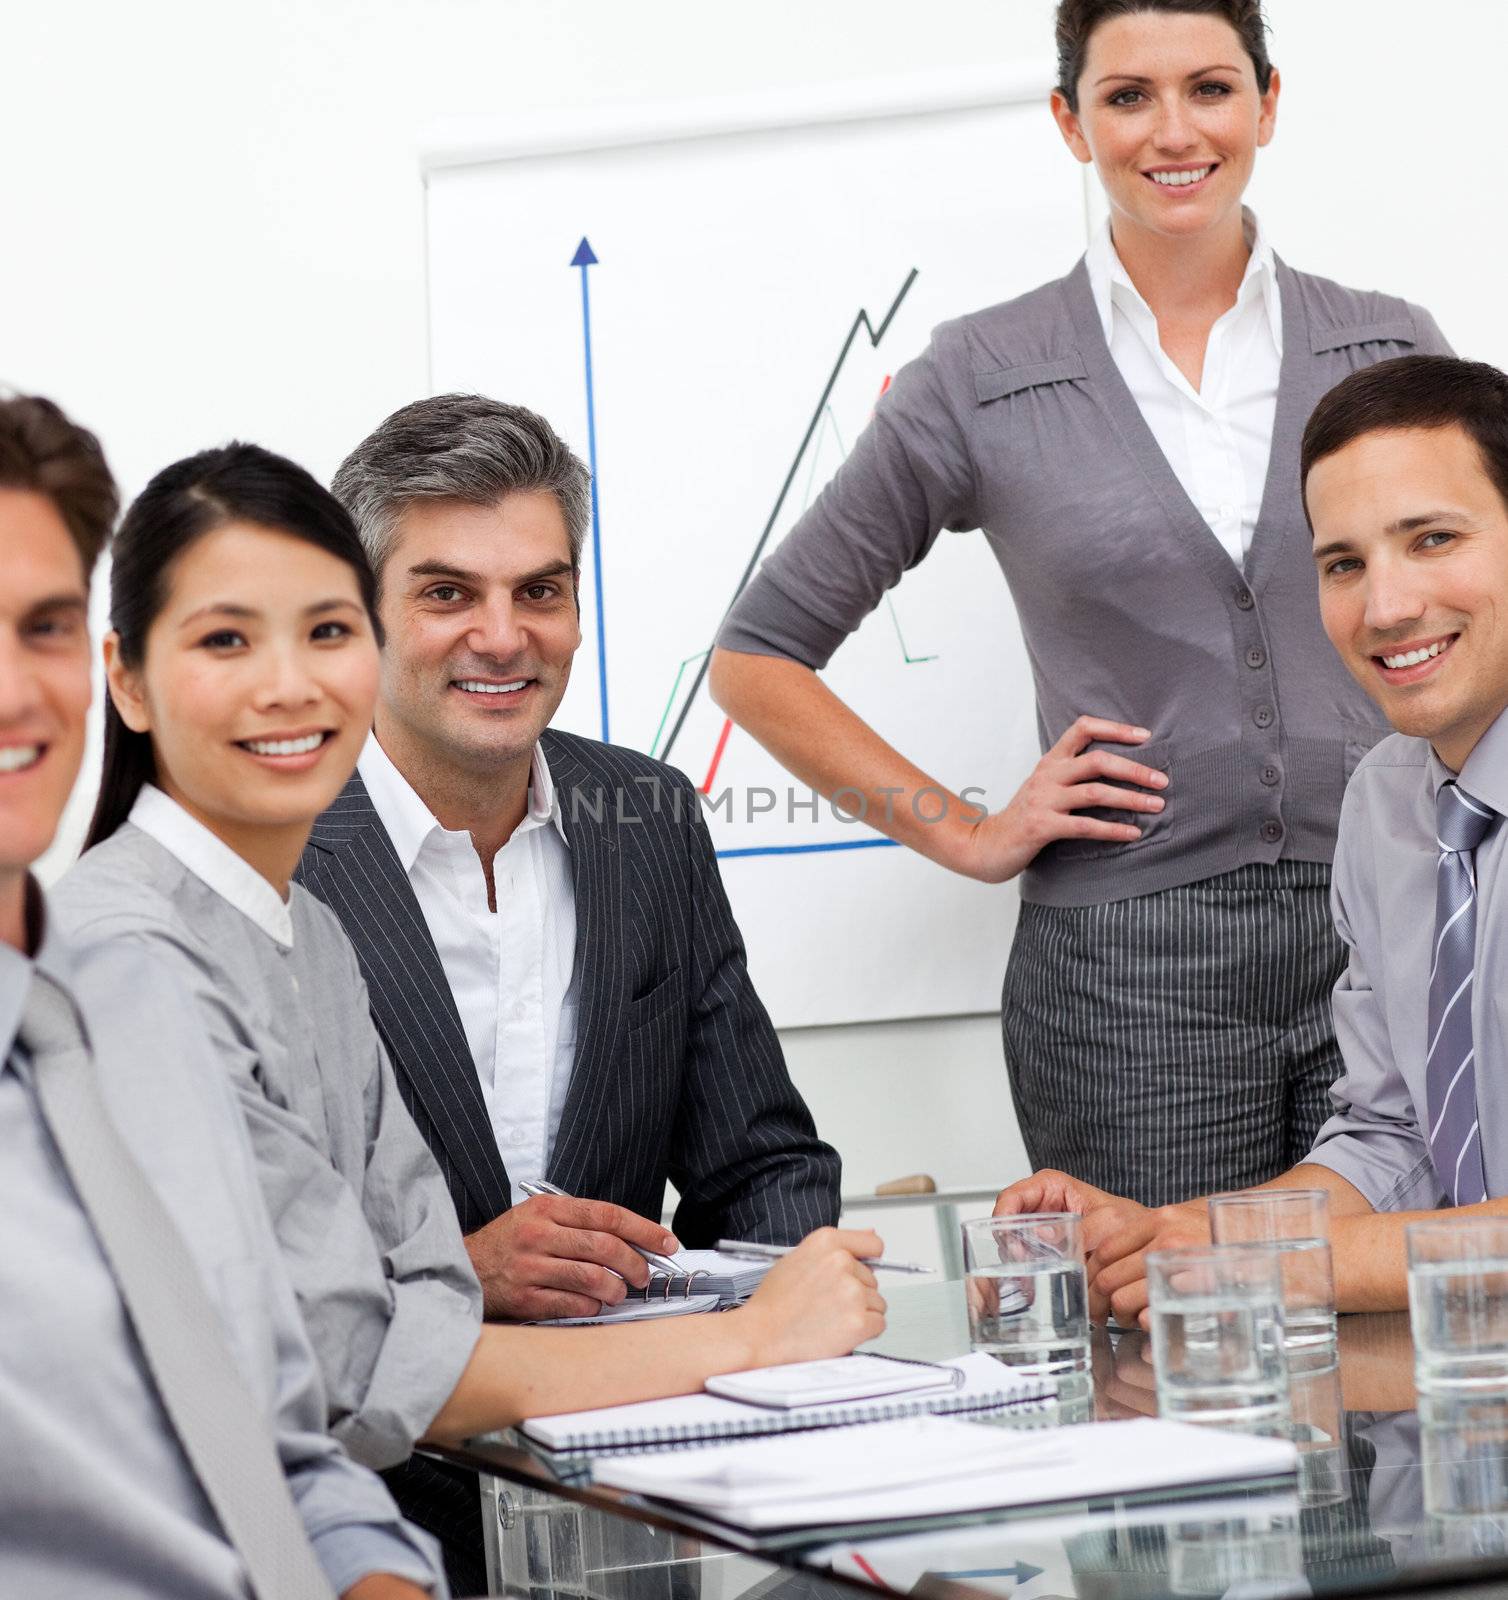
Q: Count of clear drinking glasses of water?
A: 4